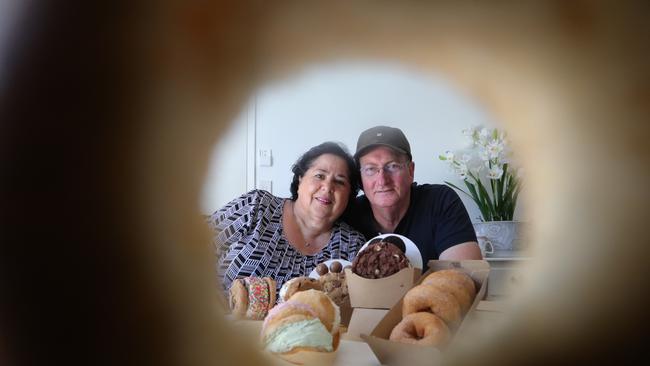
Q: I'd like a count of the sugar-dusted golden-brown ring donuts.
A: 3